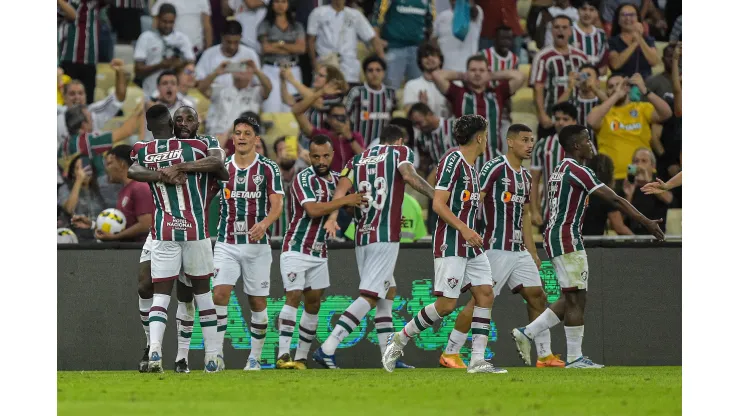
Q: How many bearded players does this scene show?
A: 2